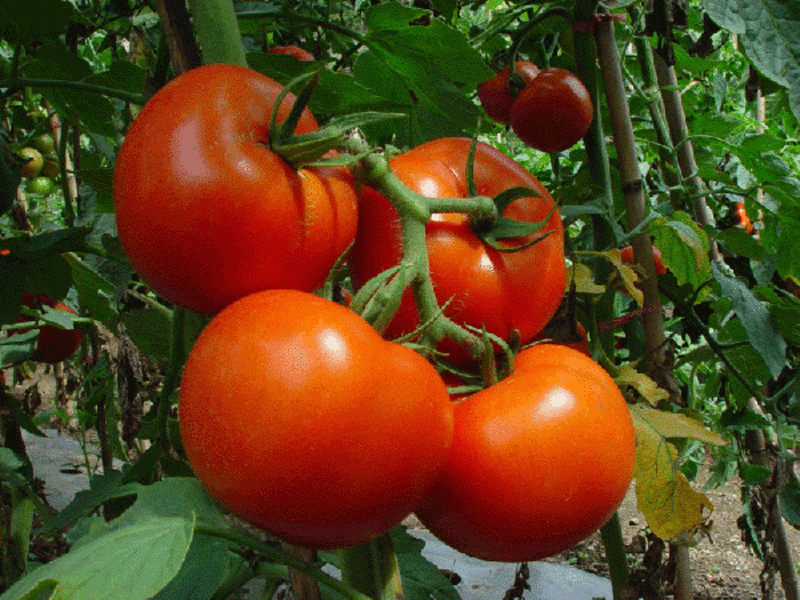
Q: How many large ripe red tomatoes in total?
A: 4